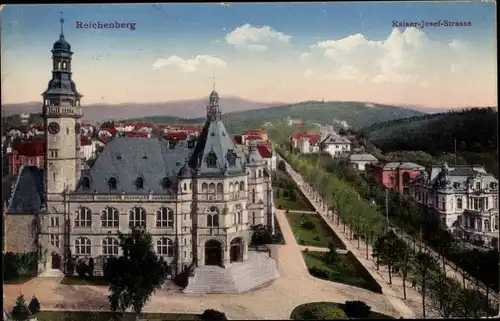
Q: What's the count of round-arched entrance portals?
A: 2